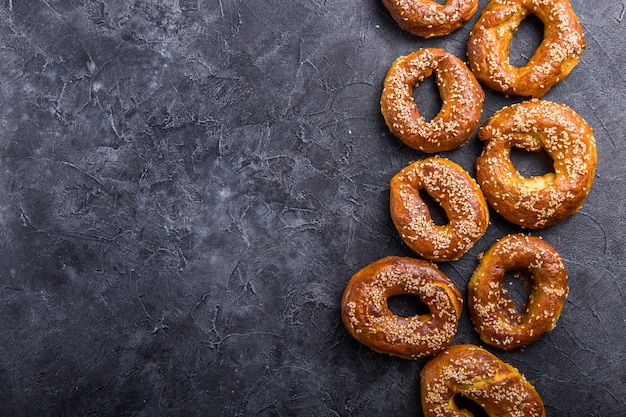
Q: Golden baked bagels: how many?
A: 8